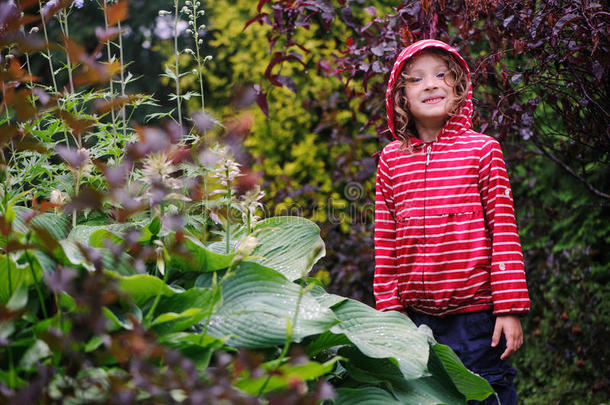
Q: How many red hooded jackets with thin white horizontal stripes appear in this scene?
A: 1